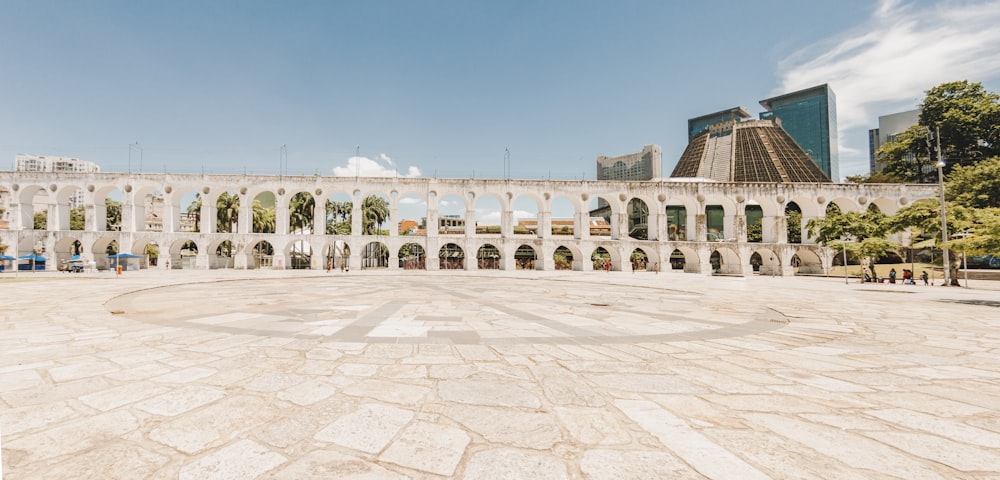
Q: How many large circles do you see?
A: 1